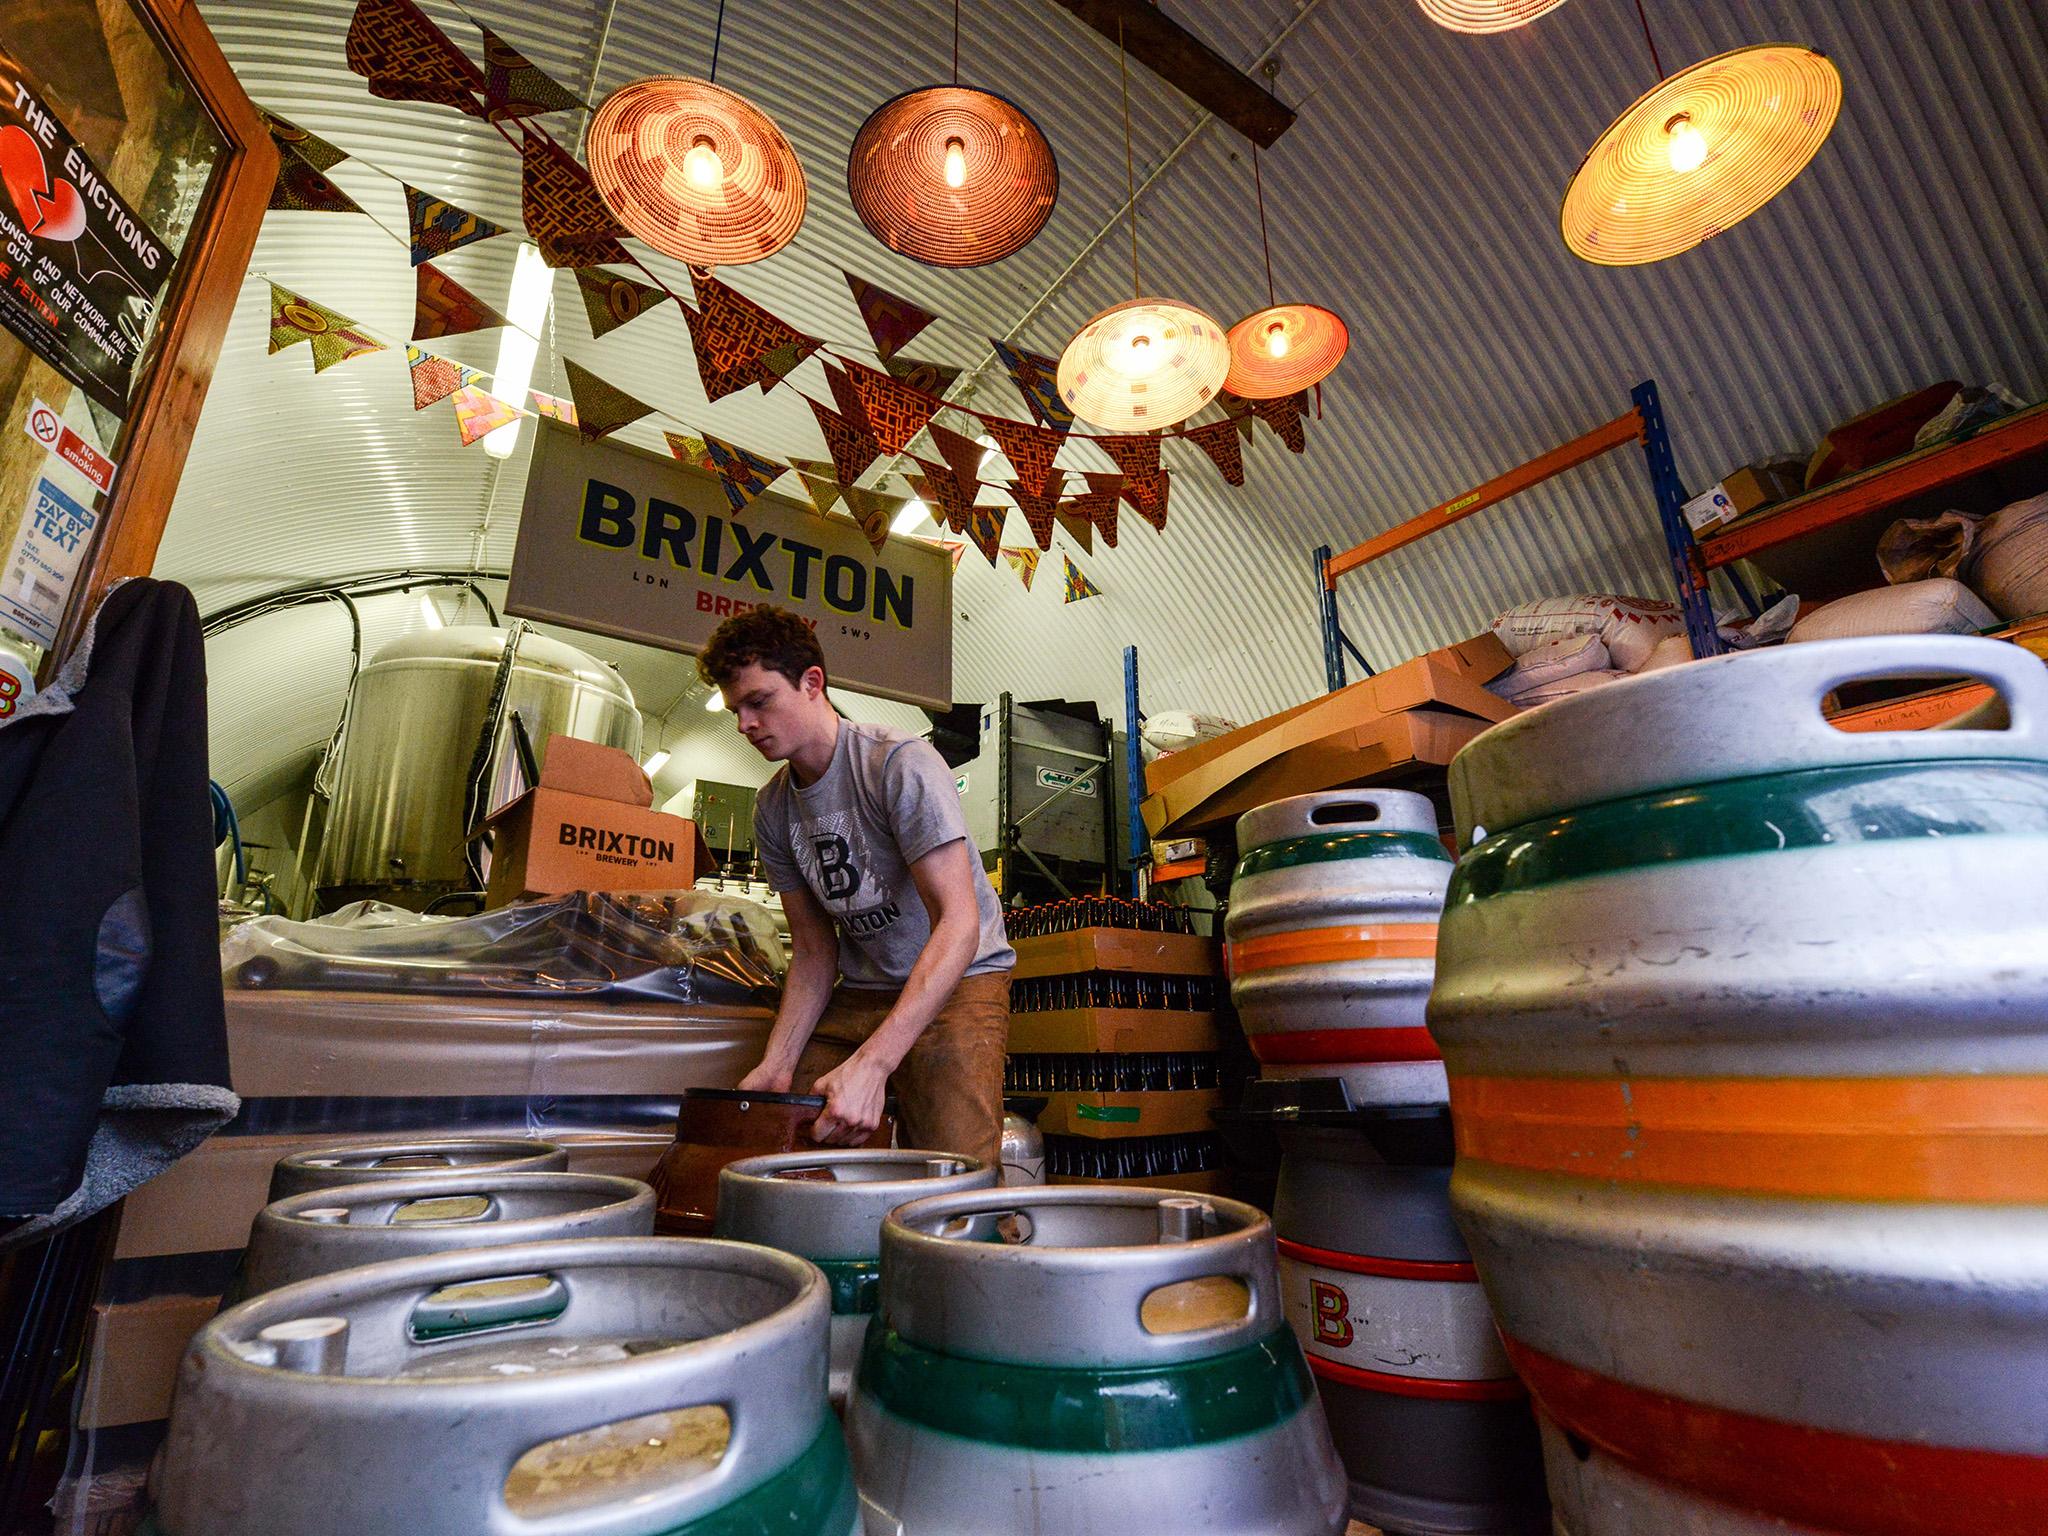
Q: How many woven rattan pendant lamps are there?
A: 6